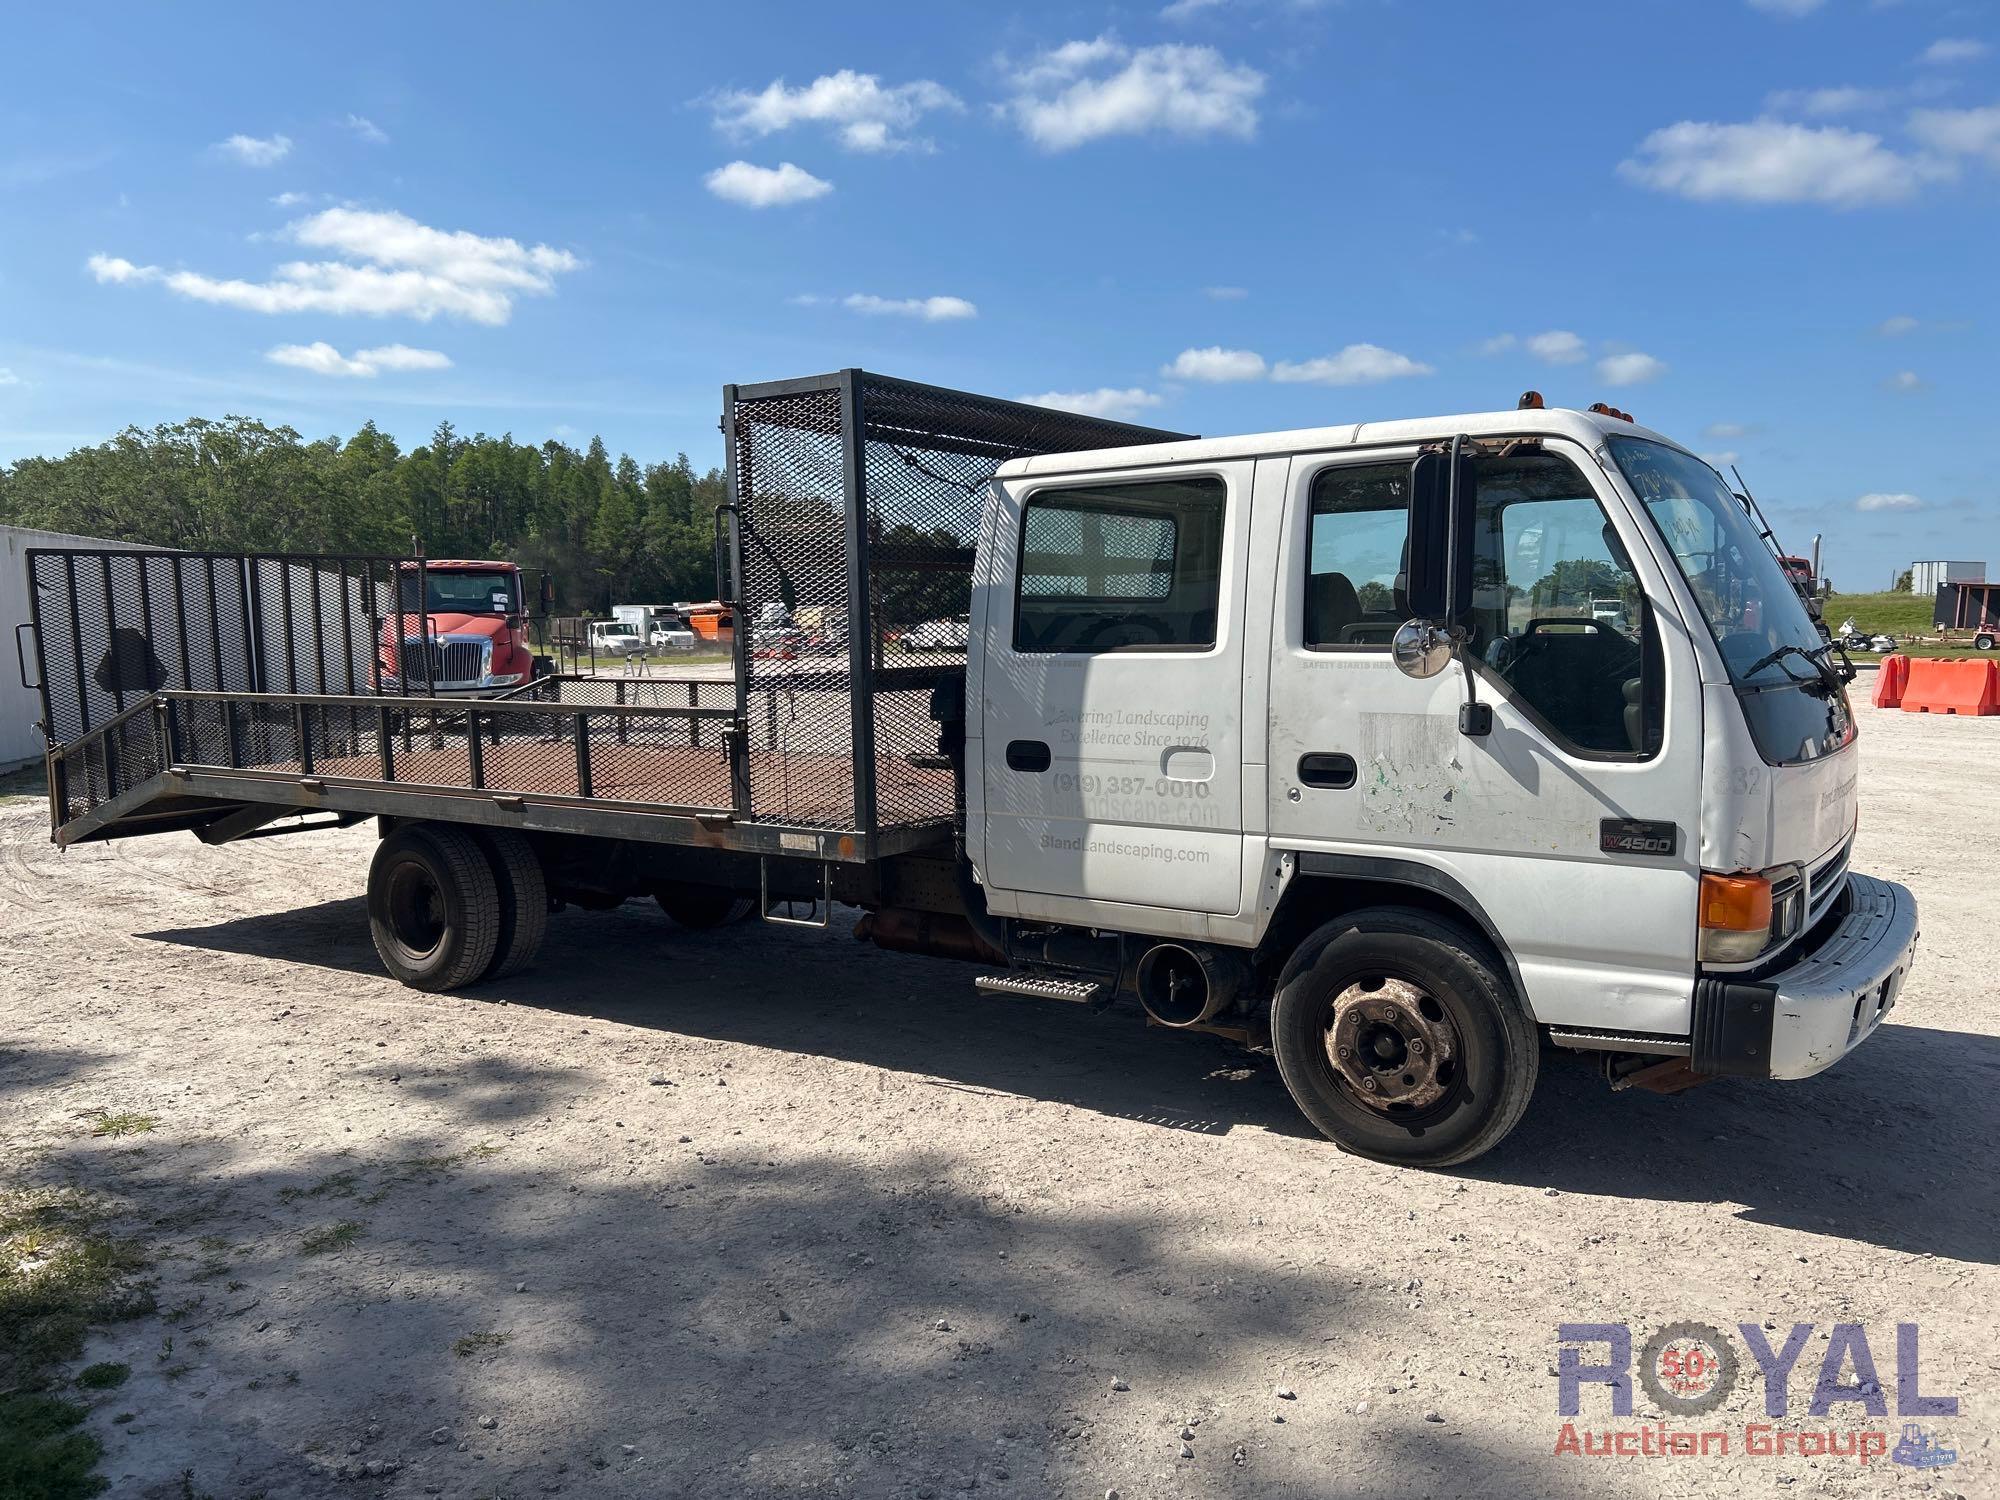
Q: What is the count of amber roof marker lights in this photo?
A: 4